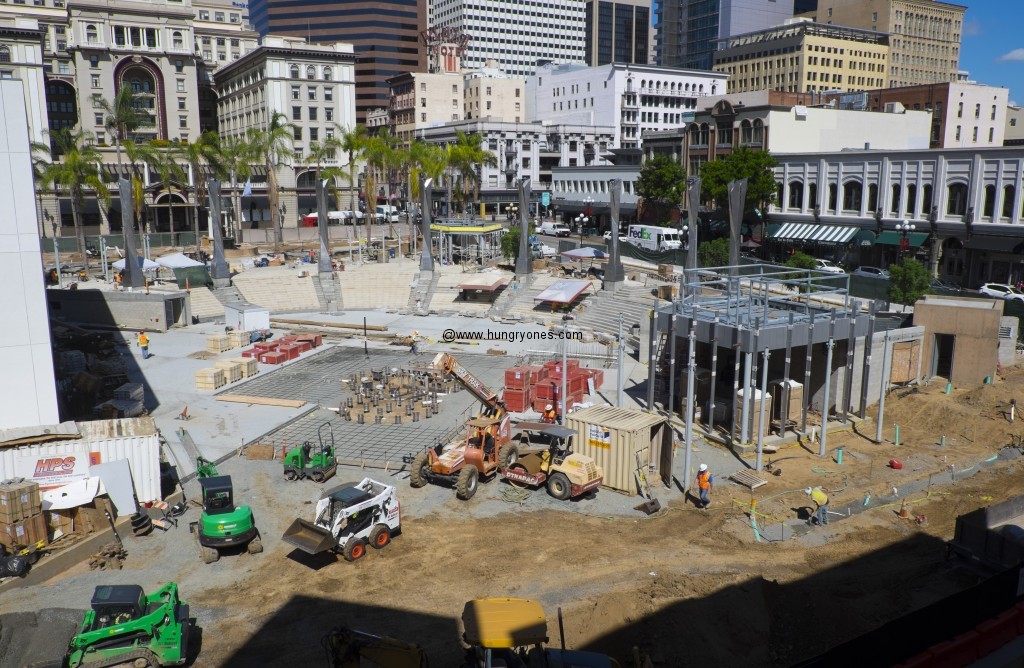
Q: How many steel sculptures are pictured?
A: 8